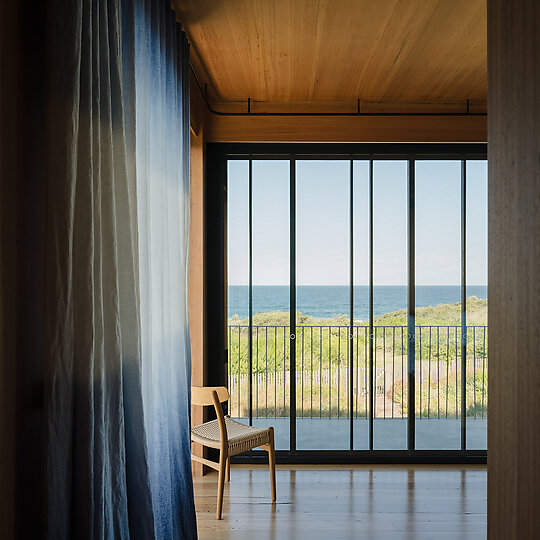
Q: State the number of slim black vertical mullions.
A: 6